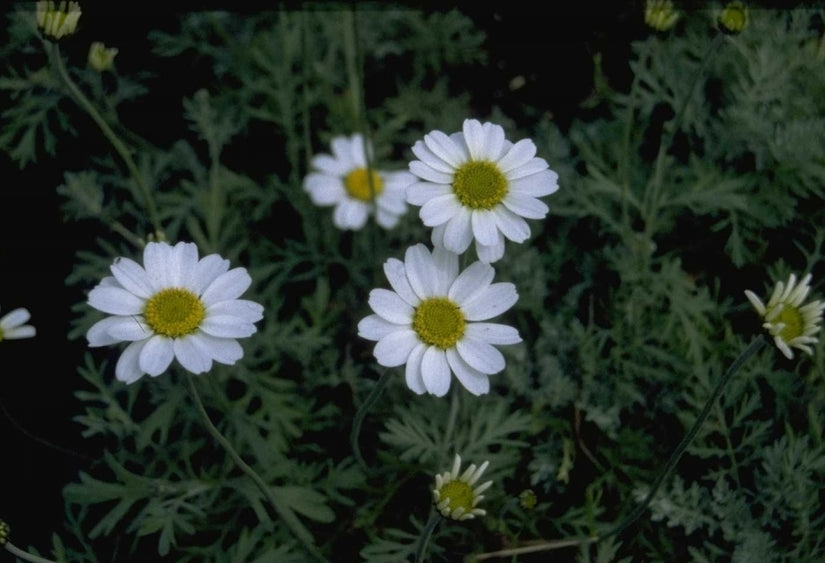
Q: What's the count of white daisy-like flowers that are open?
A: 4